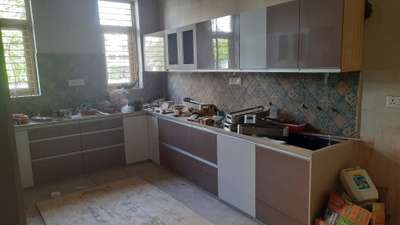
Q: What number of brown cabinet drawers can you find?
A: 8